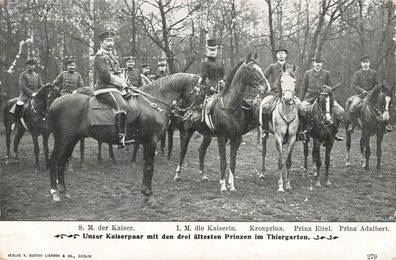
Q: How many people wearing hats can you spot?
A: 10